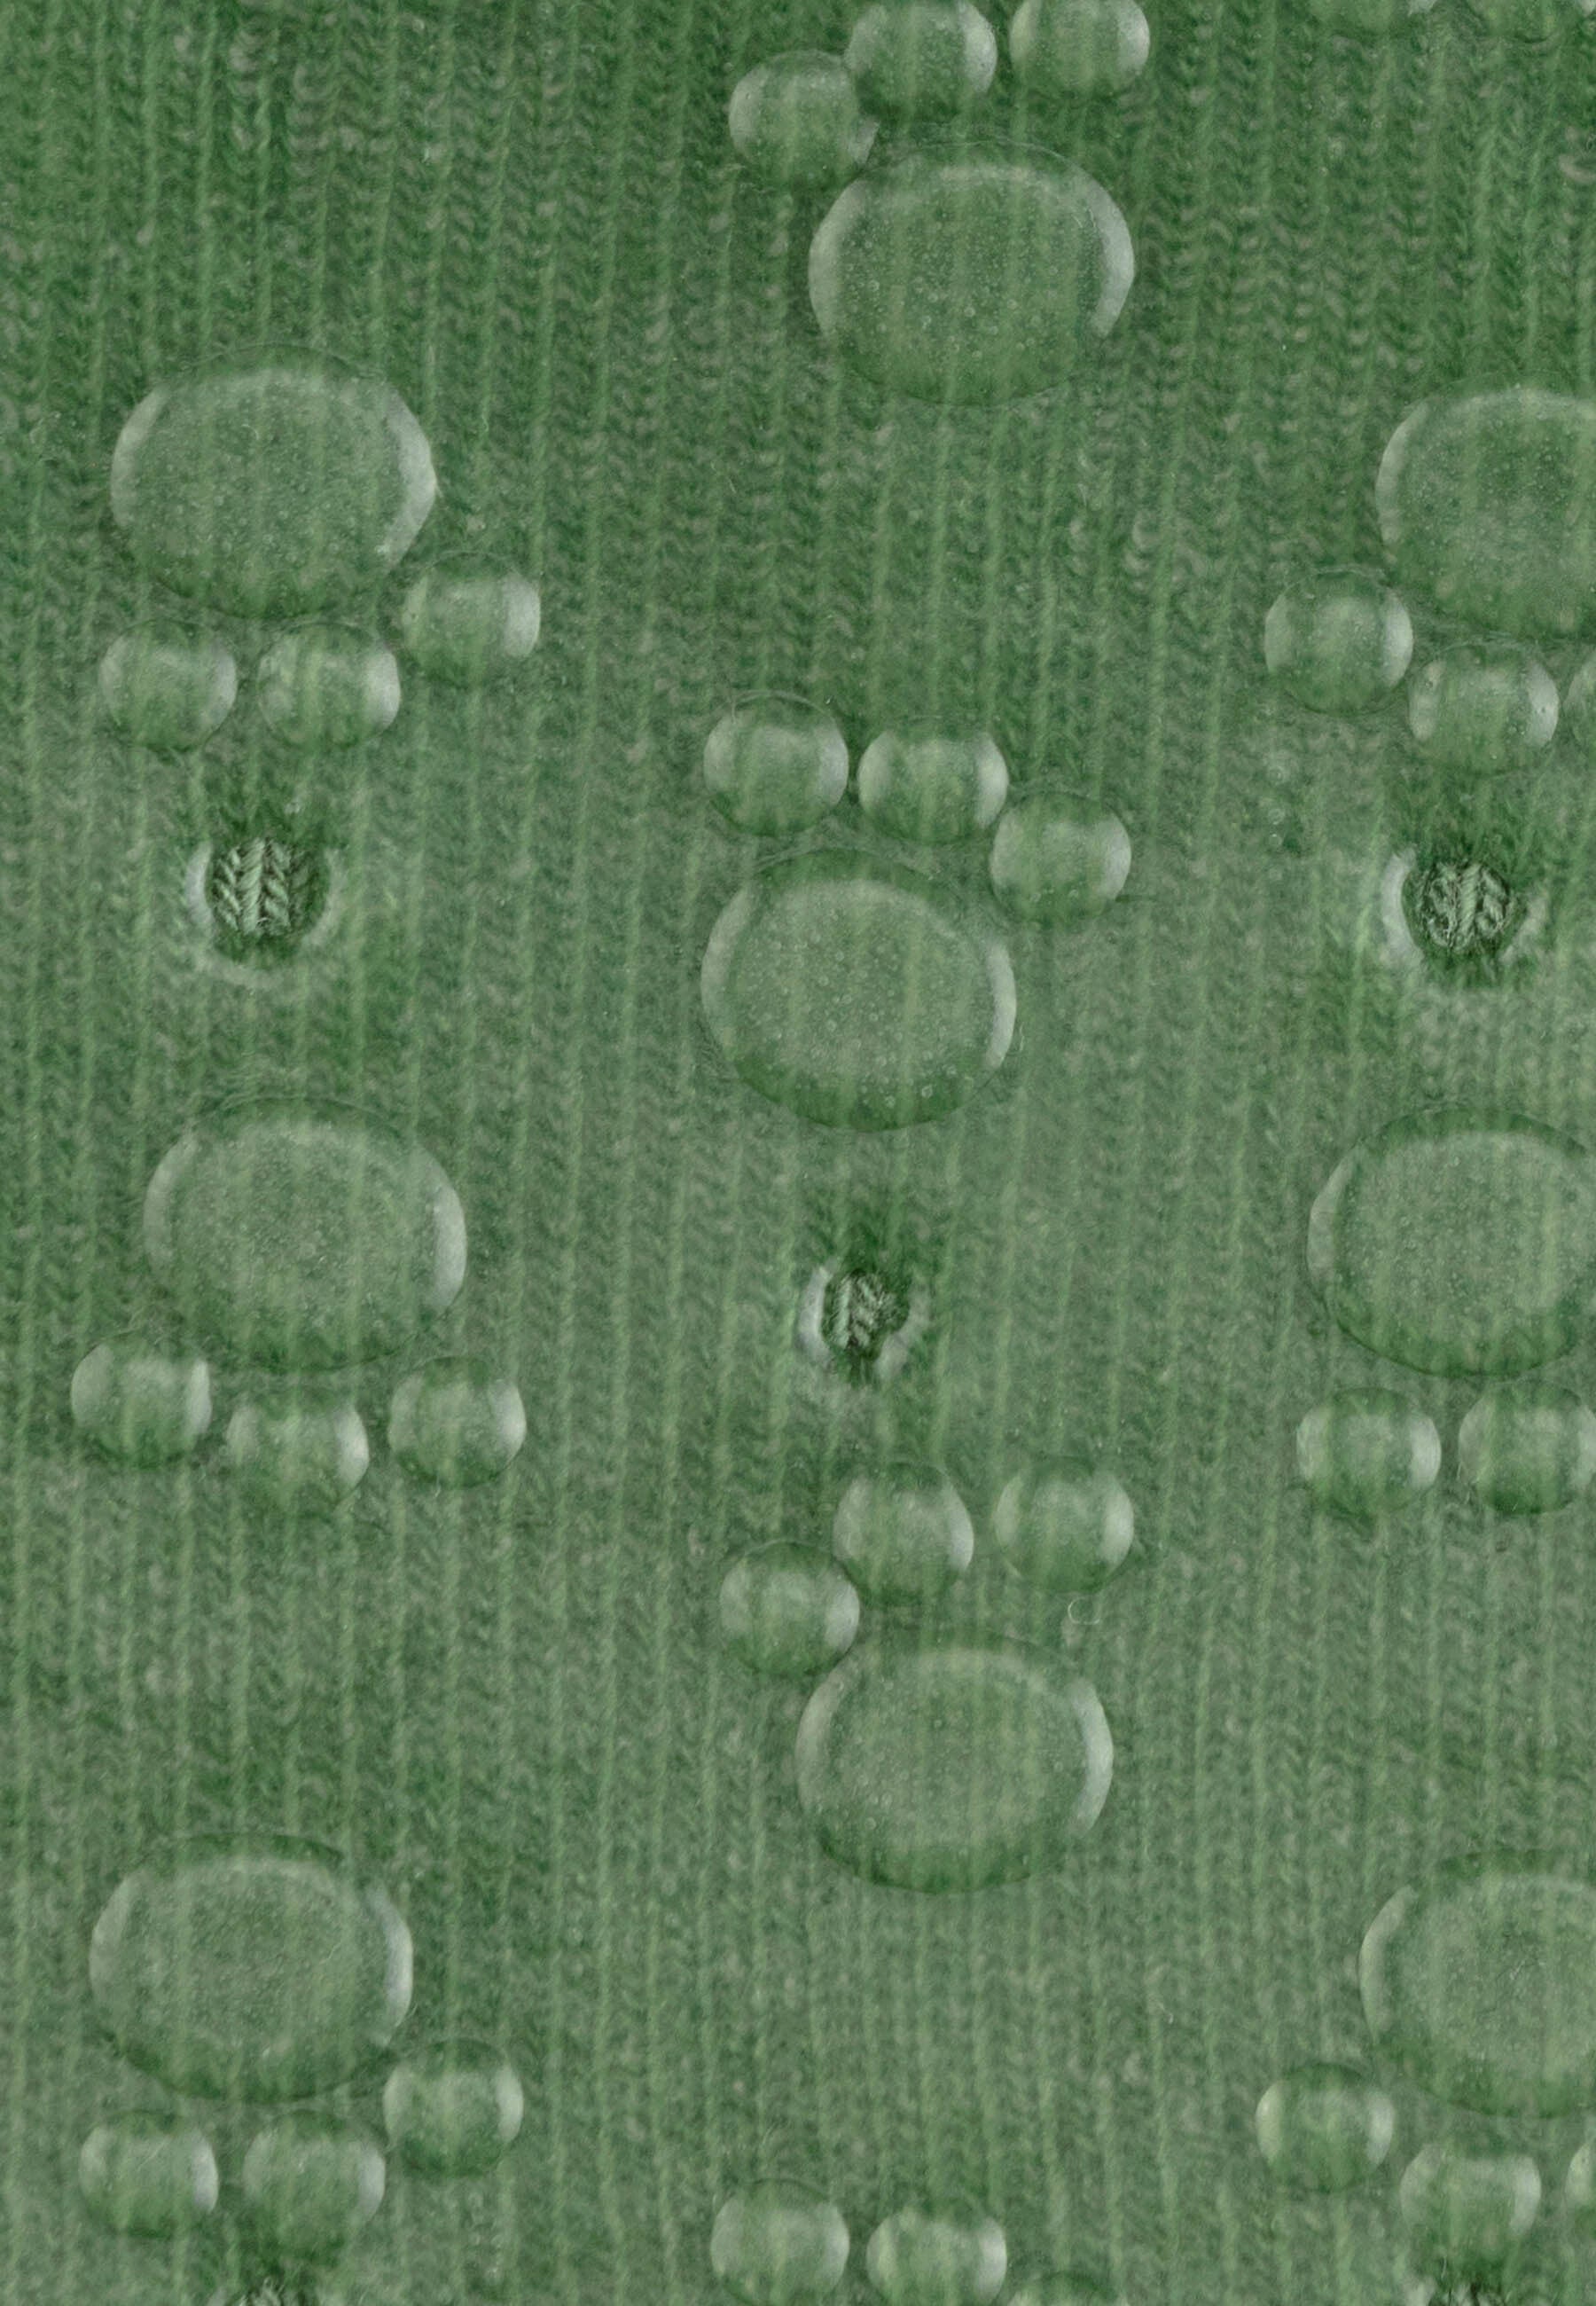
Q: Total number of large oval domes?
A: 9